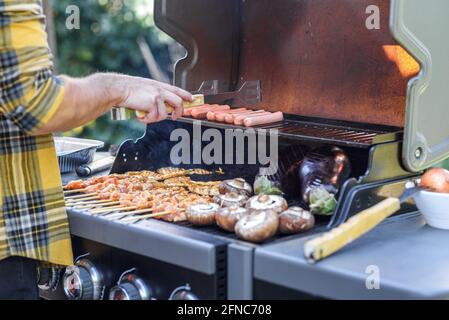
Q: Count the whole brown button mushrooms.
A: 7